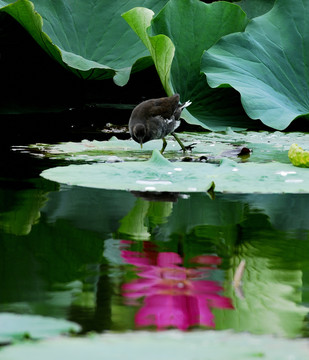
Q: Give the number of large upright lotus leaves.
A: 3